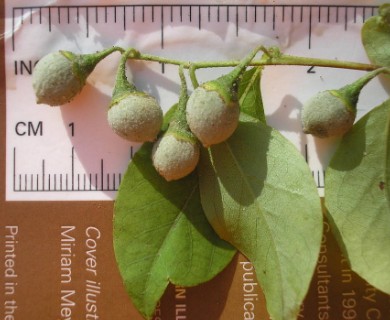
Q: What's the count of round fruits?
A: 5